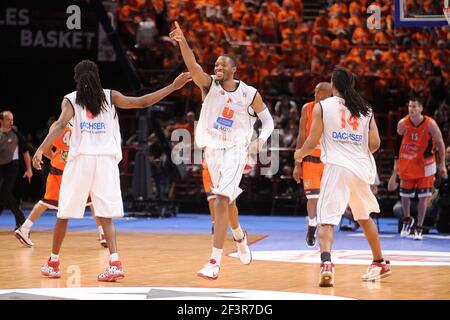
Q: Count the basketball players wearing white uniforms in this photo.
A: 3